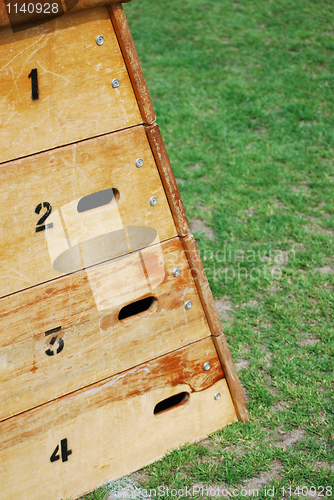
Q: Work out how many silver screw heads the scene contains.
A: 8